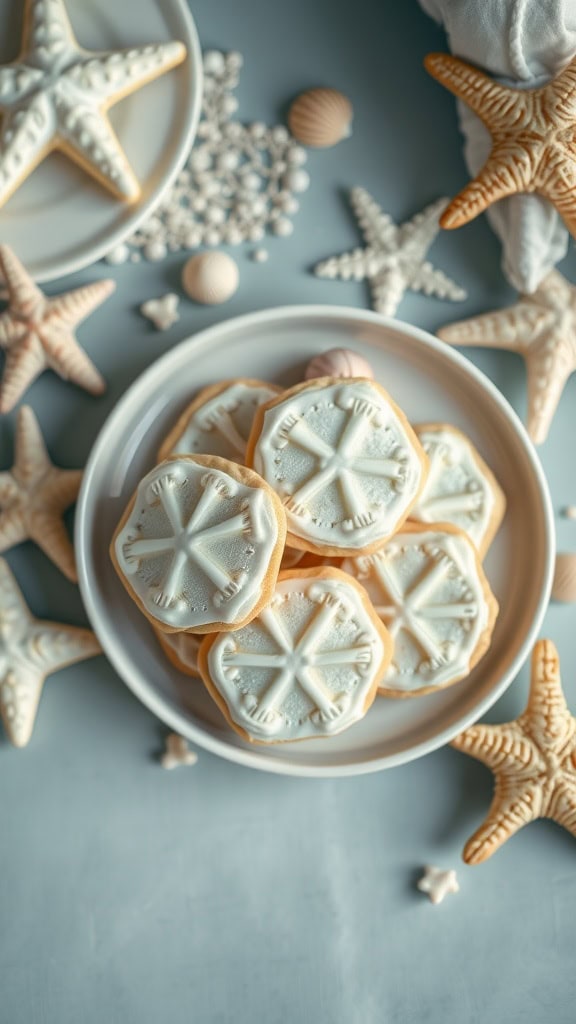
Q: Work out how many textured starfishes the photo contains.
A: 8